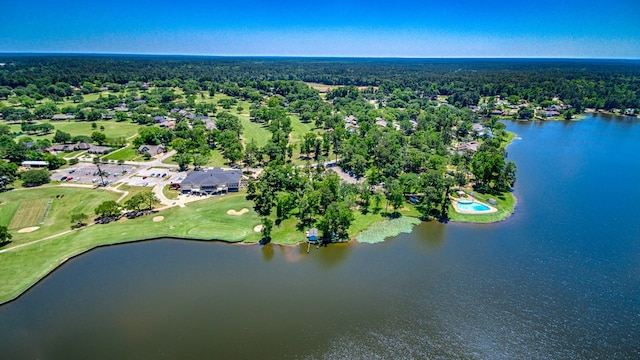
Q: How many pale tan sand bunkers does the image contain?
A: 4